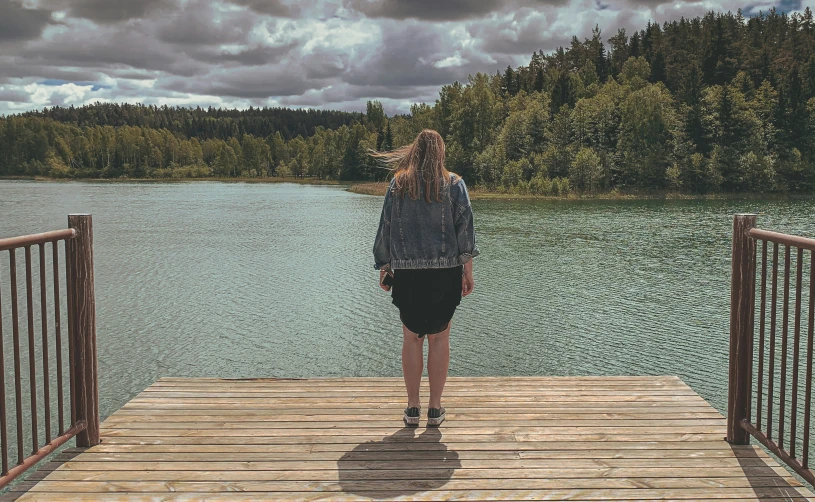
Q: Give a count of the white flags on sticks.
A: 0